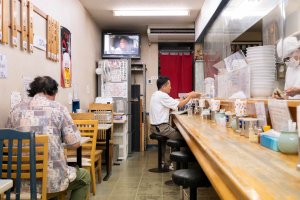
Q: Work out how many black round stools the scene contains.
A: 4